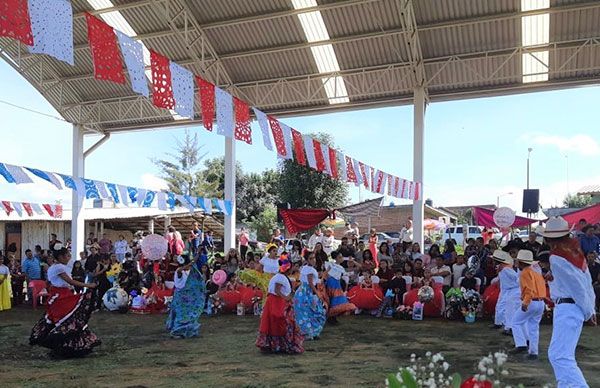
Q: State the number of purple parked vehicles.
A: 0